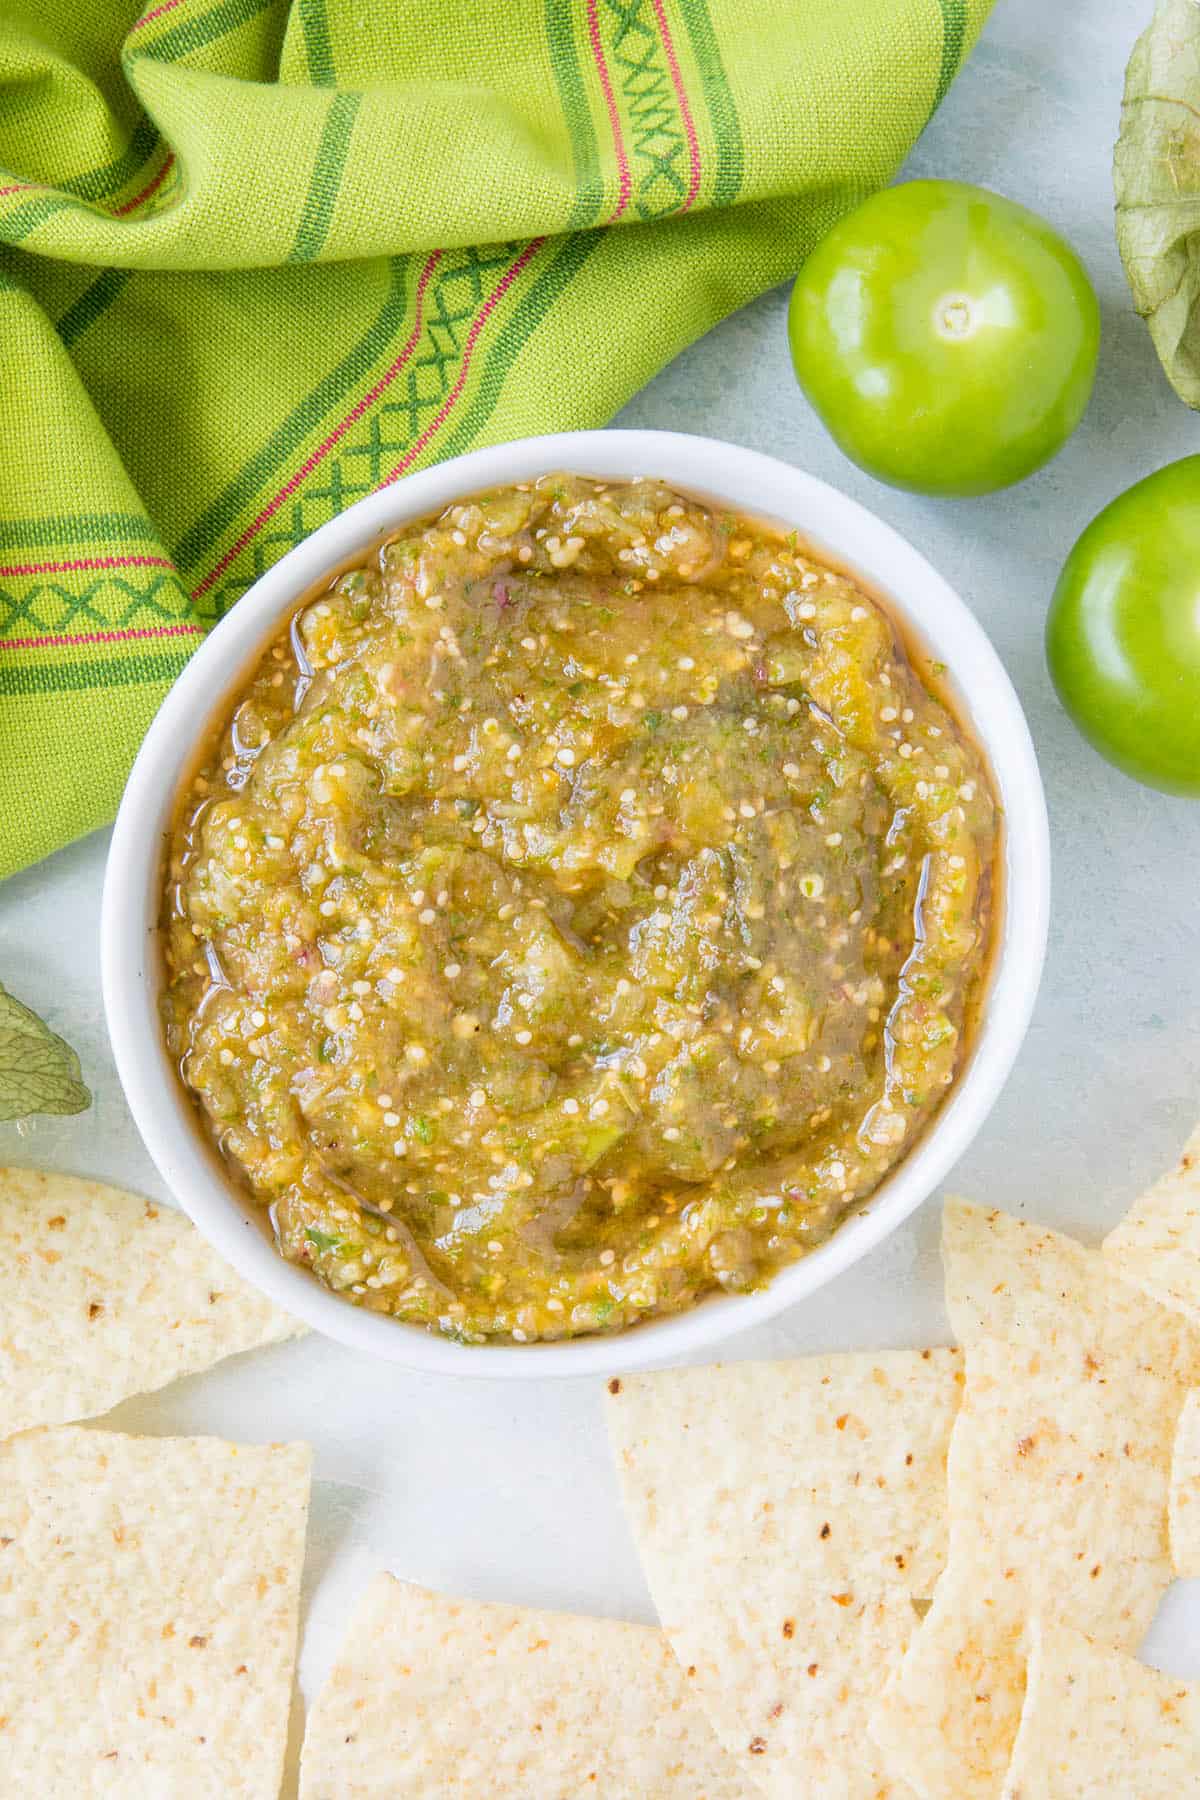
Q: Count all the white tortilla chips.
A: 8